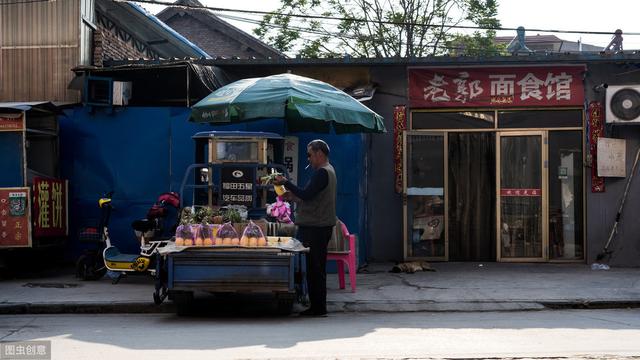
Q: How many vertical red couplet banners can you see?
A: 2